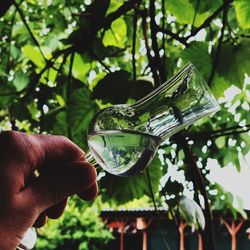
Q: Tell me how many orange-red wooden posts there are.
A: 5